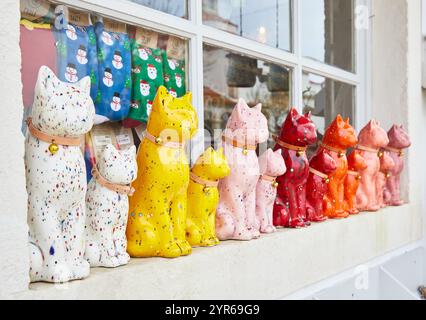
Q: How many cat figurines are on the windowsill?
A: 13